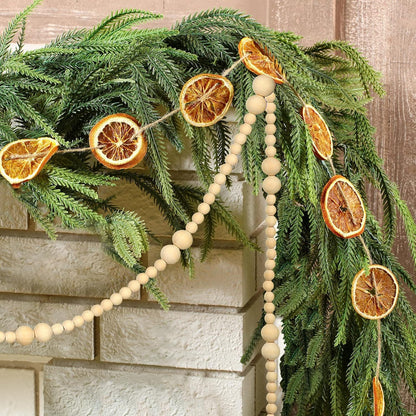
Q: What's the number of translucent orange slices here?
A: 8